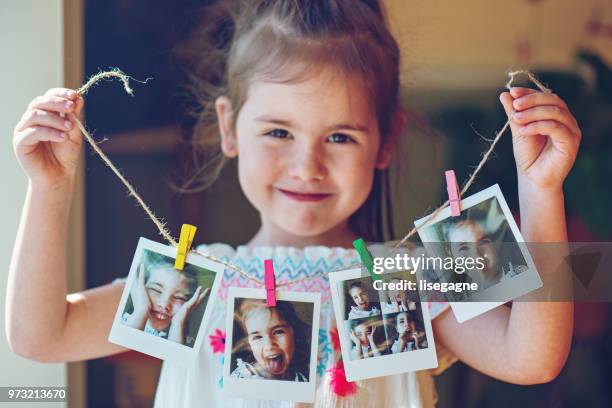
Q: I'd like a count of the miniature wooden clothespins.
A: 4